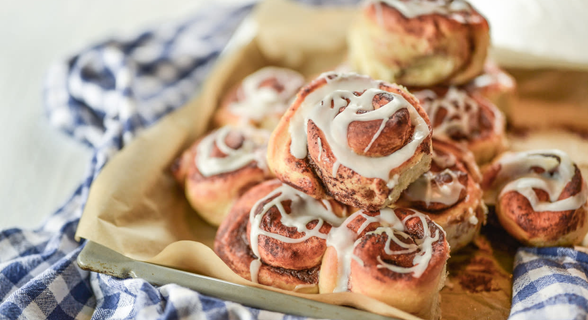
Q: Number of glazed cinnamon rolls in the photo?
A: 10